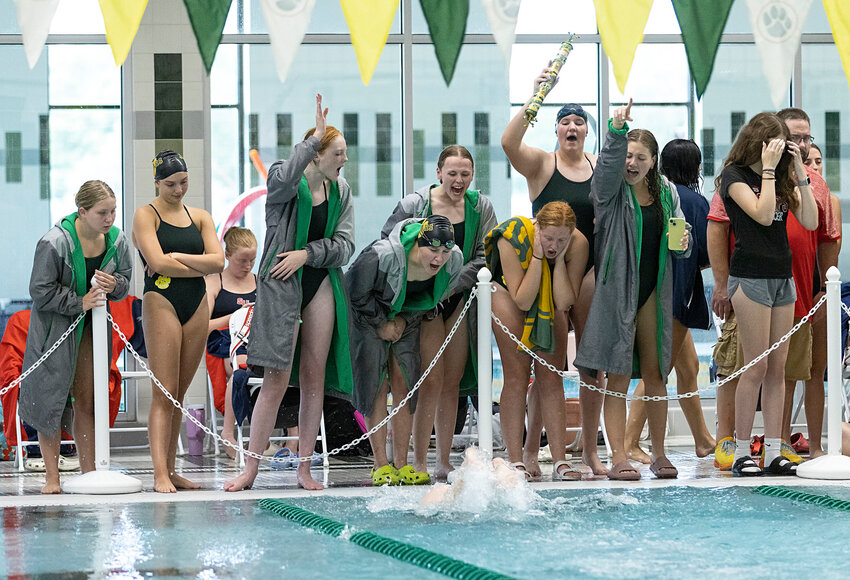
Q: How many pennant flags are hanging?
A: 11